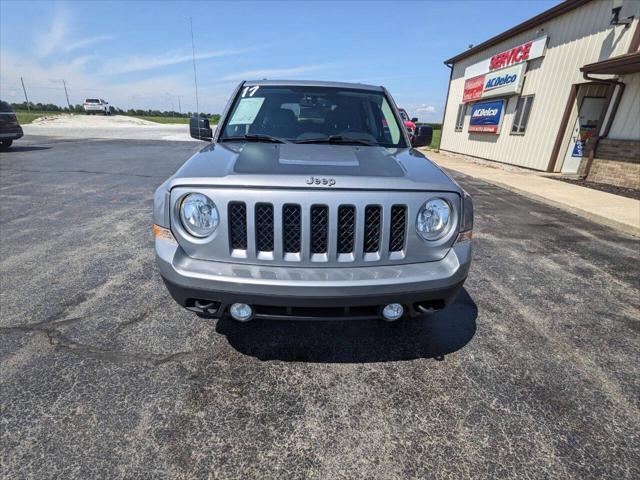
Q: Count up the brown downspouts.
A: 2